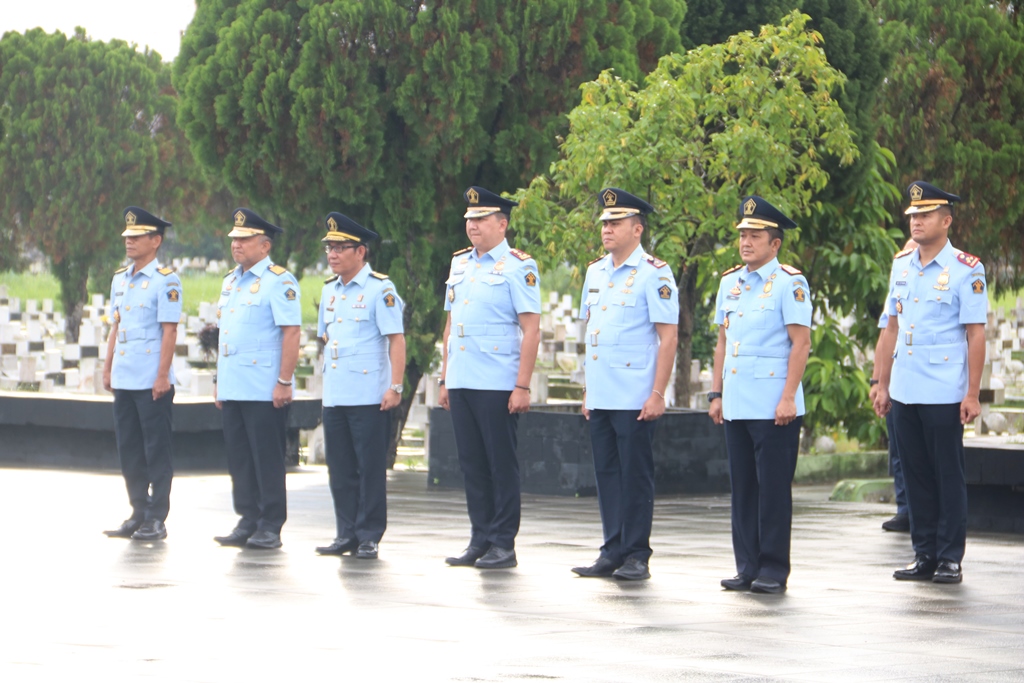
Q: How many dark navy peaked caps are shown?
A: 7